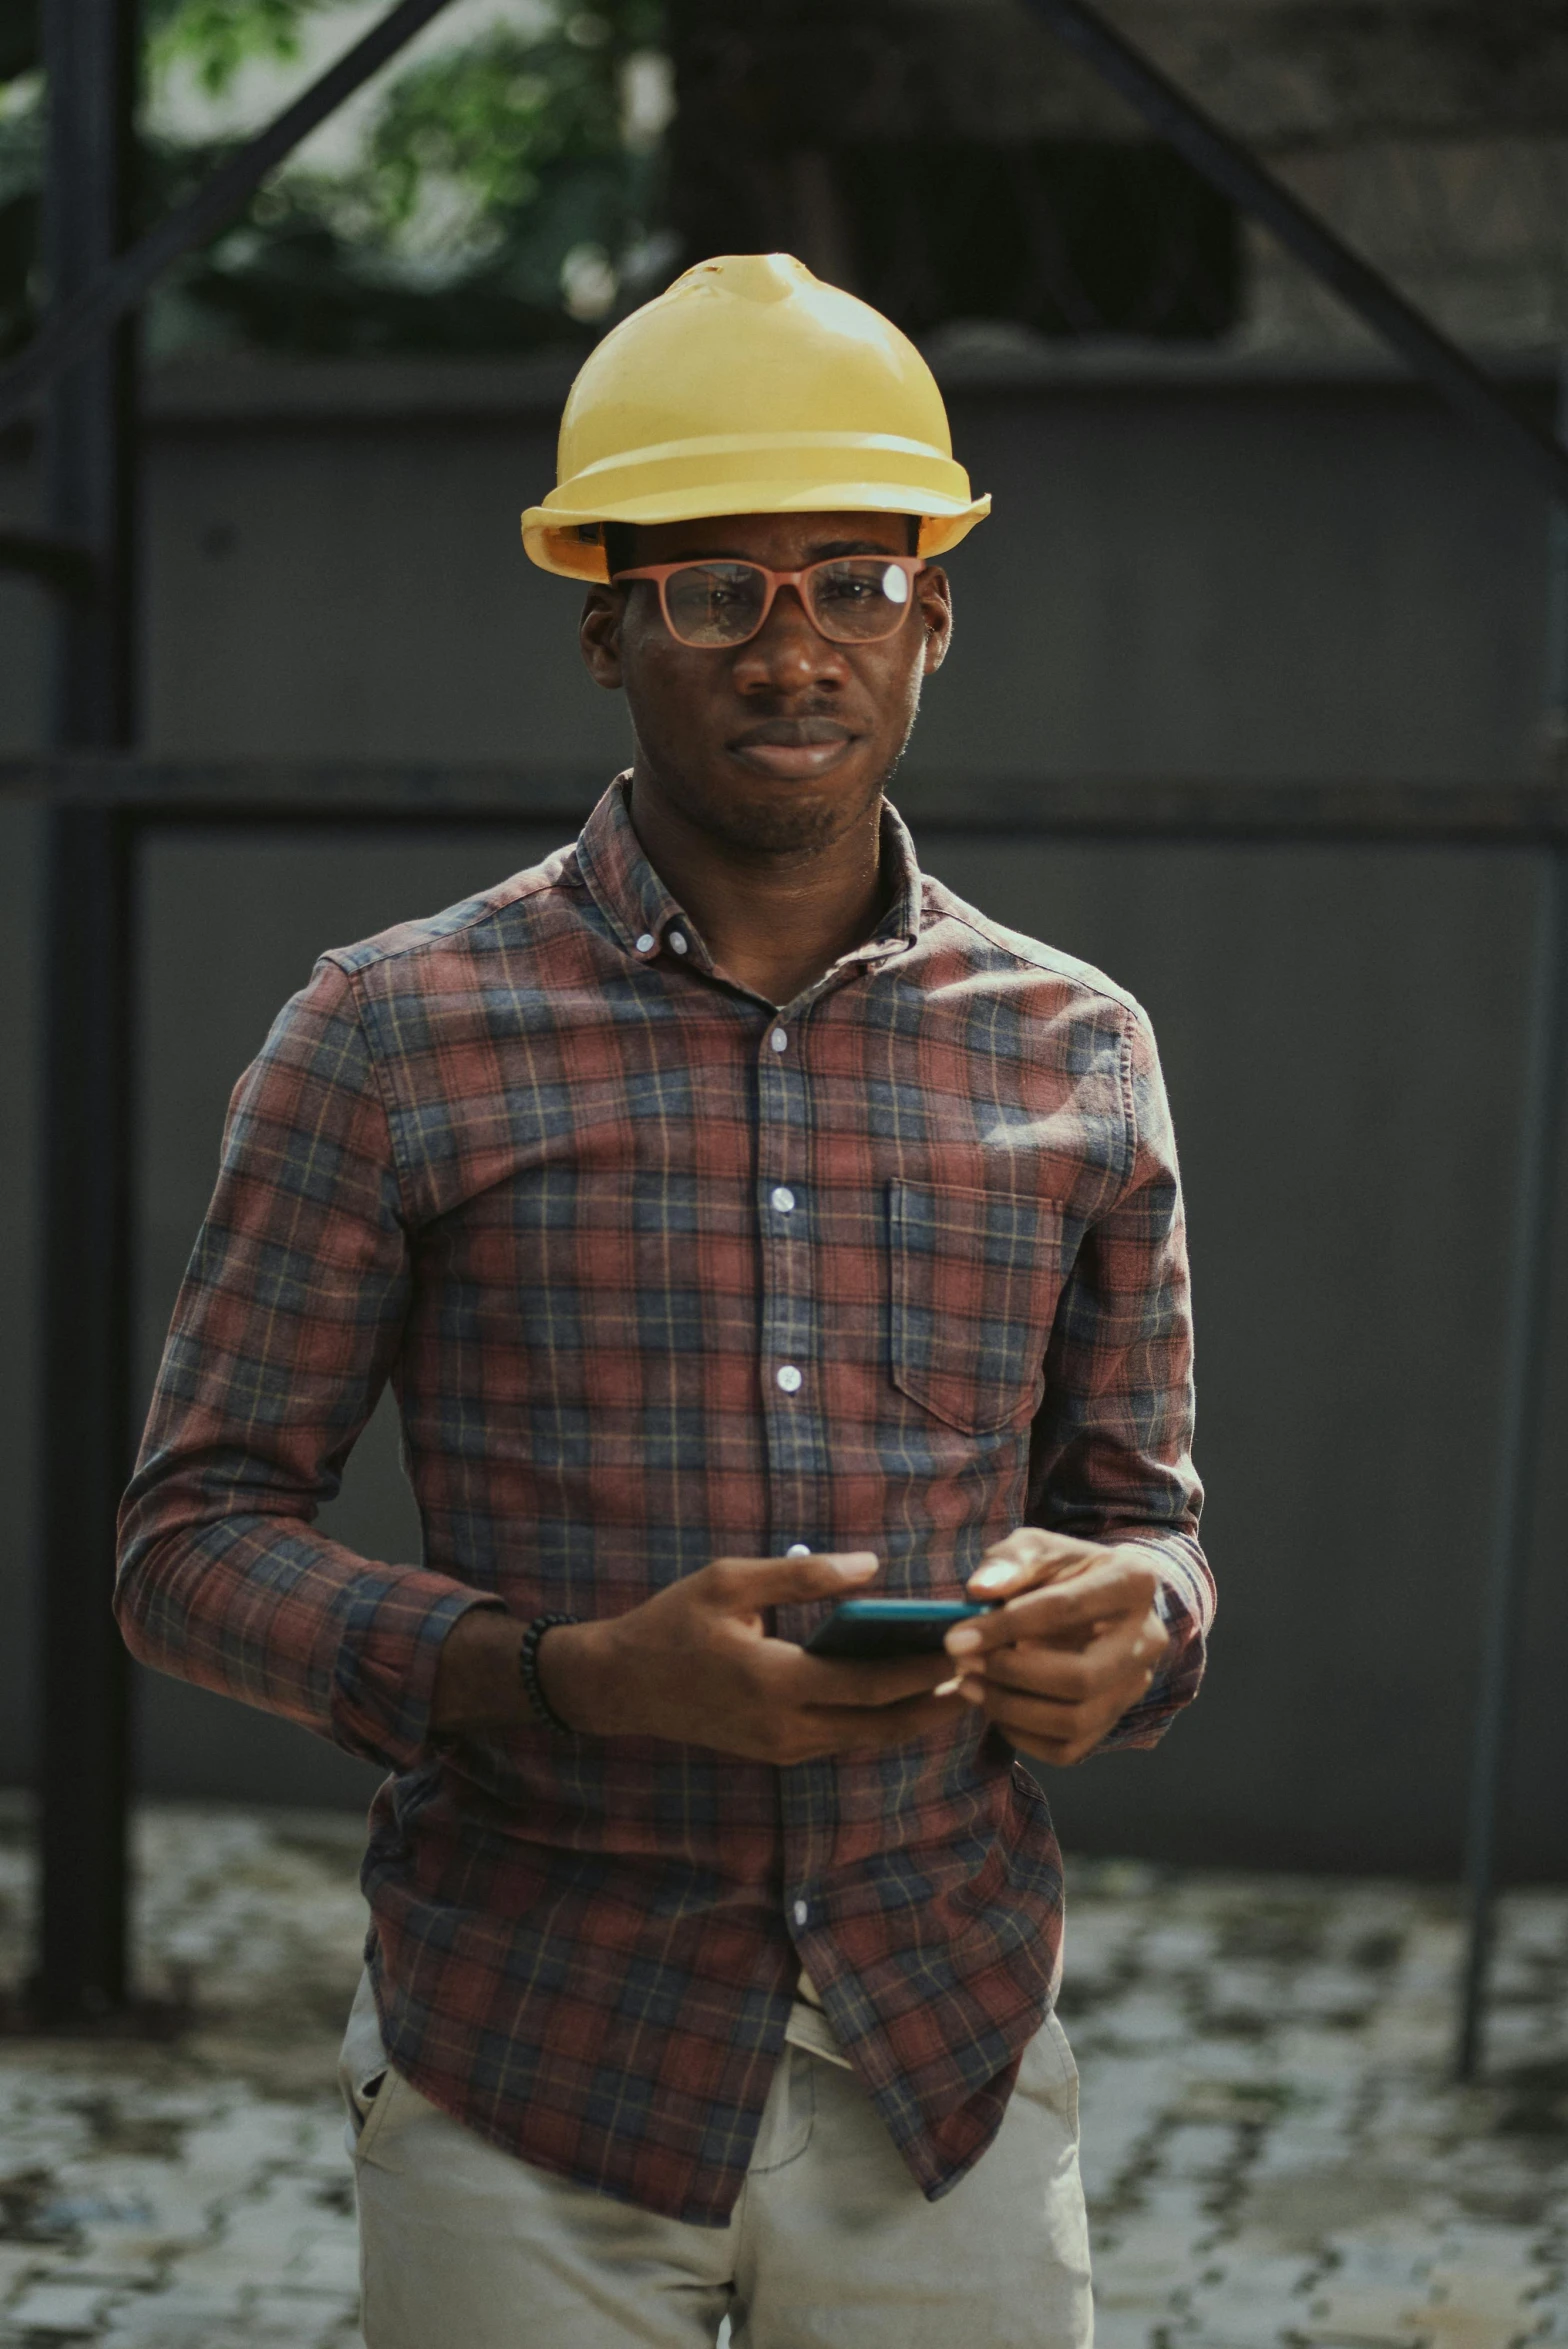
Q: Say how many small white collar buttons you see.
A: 2